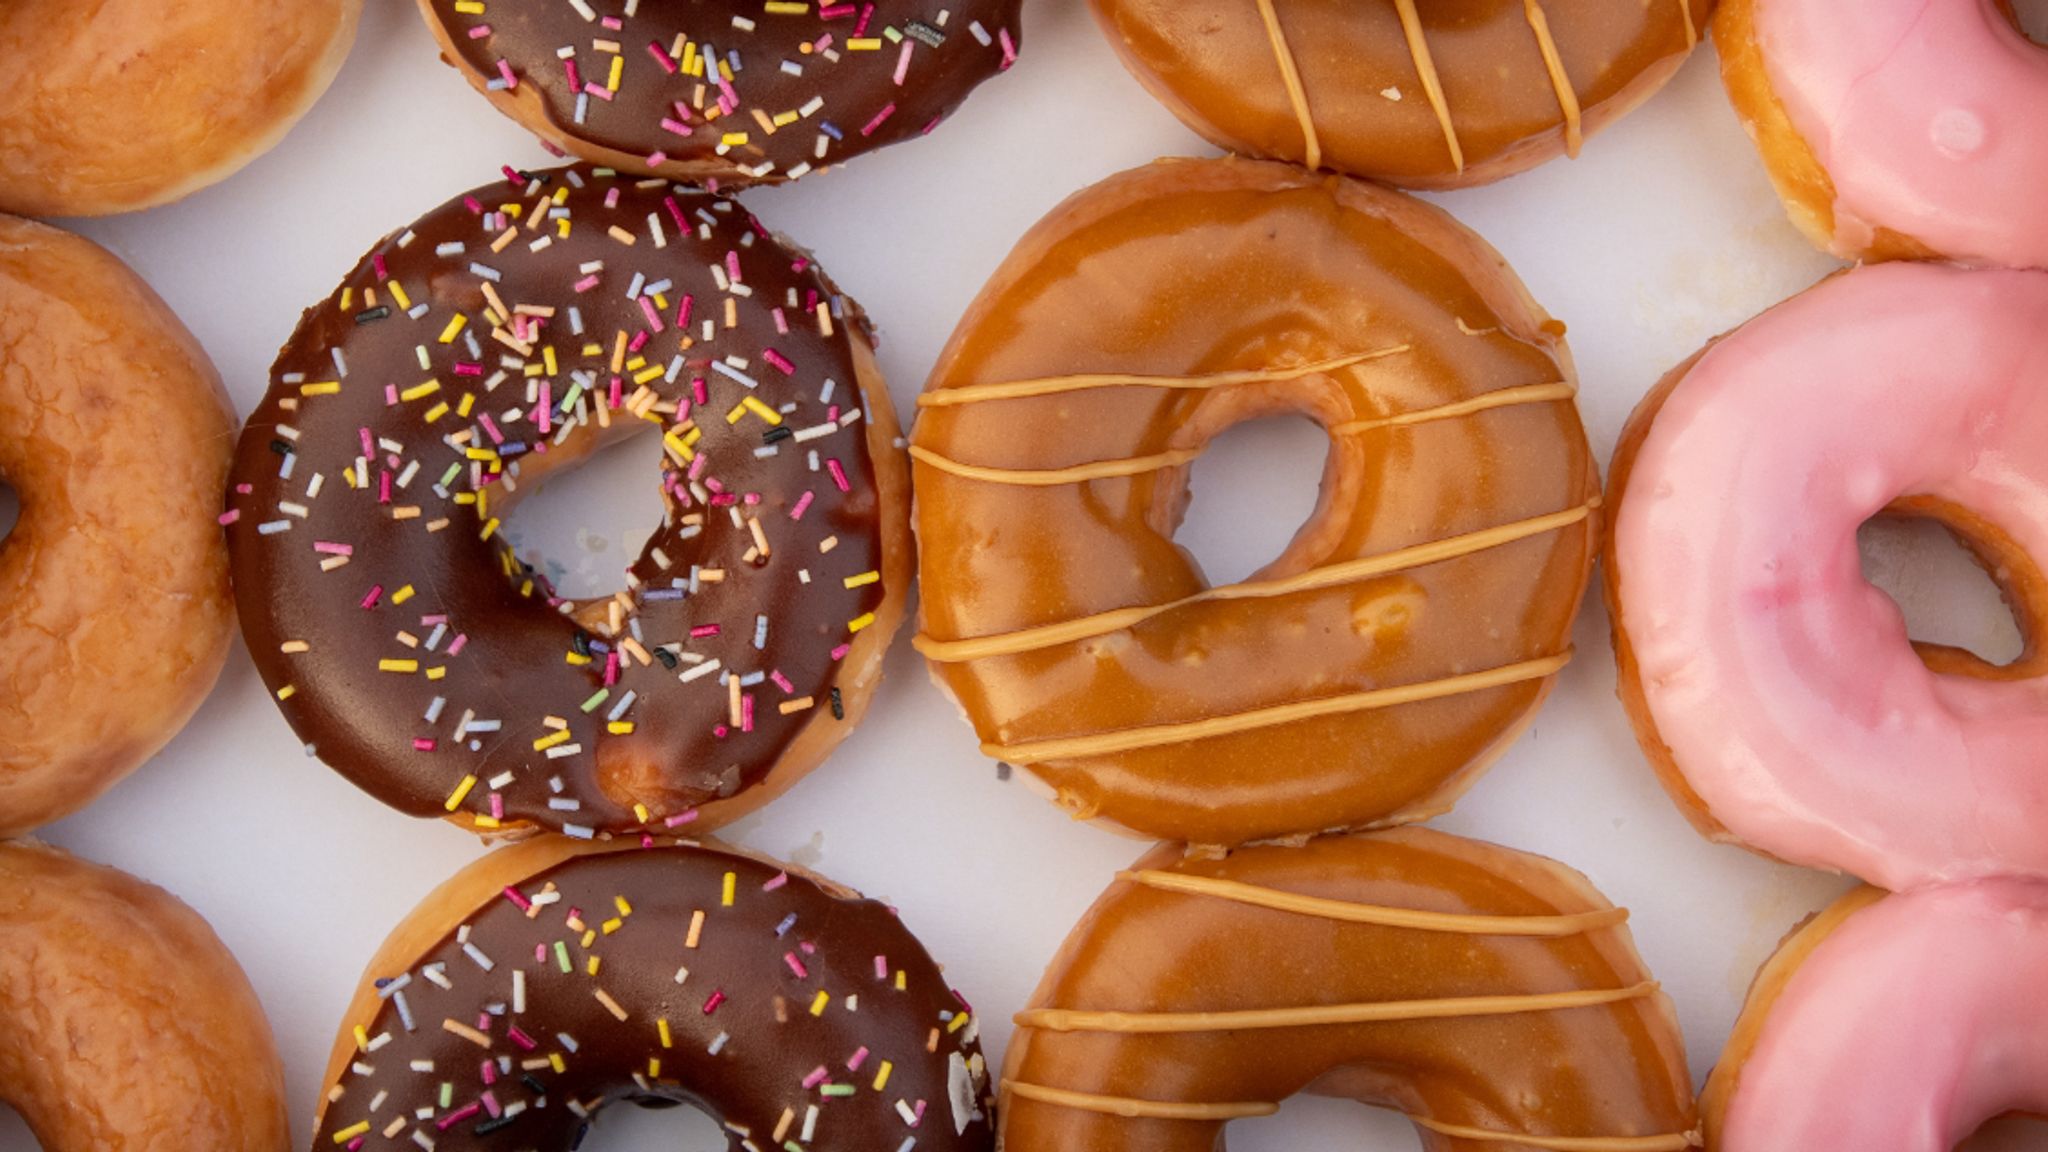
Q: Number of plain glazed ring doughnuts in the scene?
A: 3